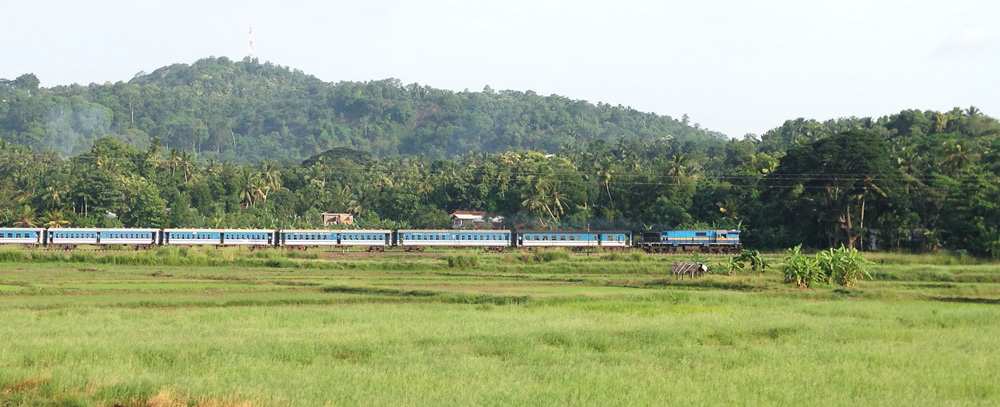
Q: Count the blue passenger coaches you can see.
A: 6